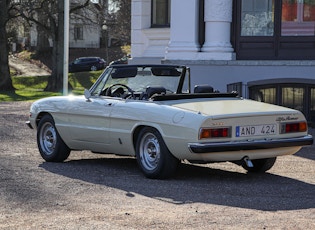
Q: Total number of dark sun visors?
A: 2